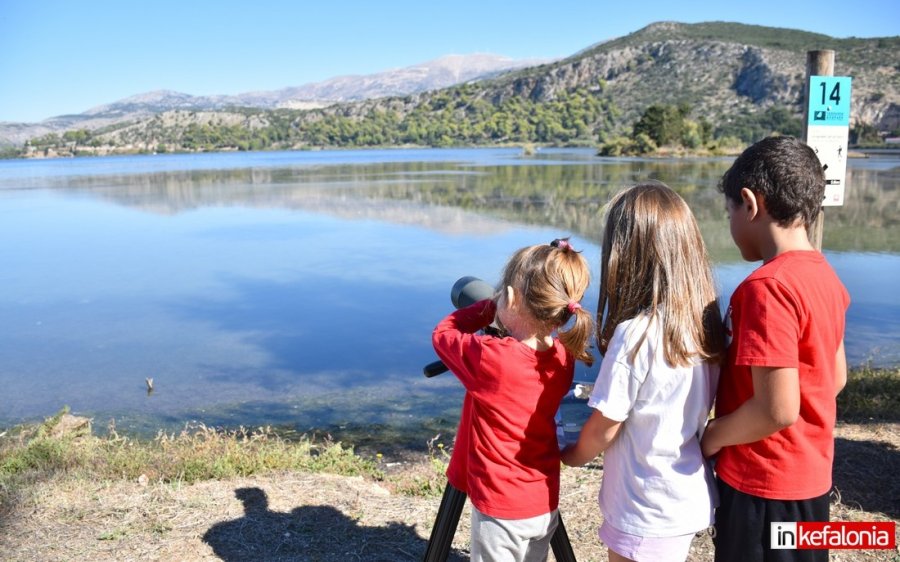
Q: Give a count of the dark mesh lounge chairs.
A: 0